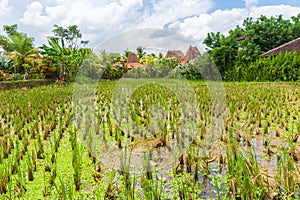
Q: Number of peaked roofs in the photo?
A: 3